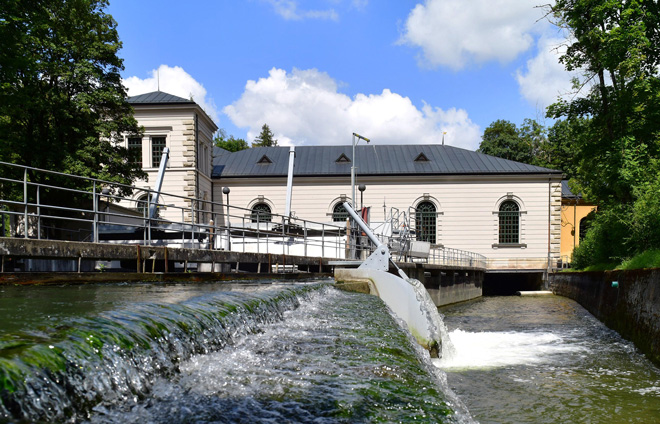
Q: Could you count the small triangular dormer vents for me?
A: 3